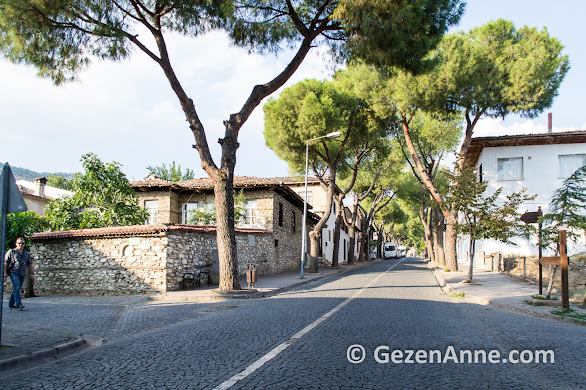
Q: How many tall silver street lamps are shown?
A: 1